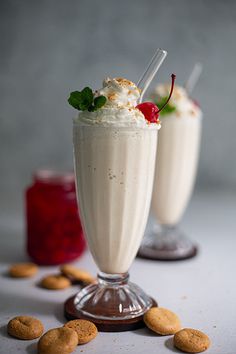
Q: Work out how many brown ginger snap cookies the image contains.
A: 8